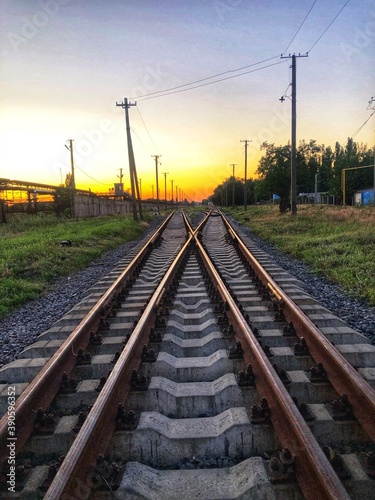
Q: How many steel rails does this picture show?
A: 4